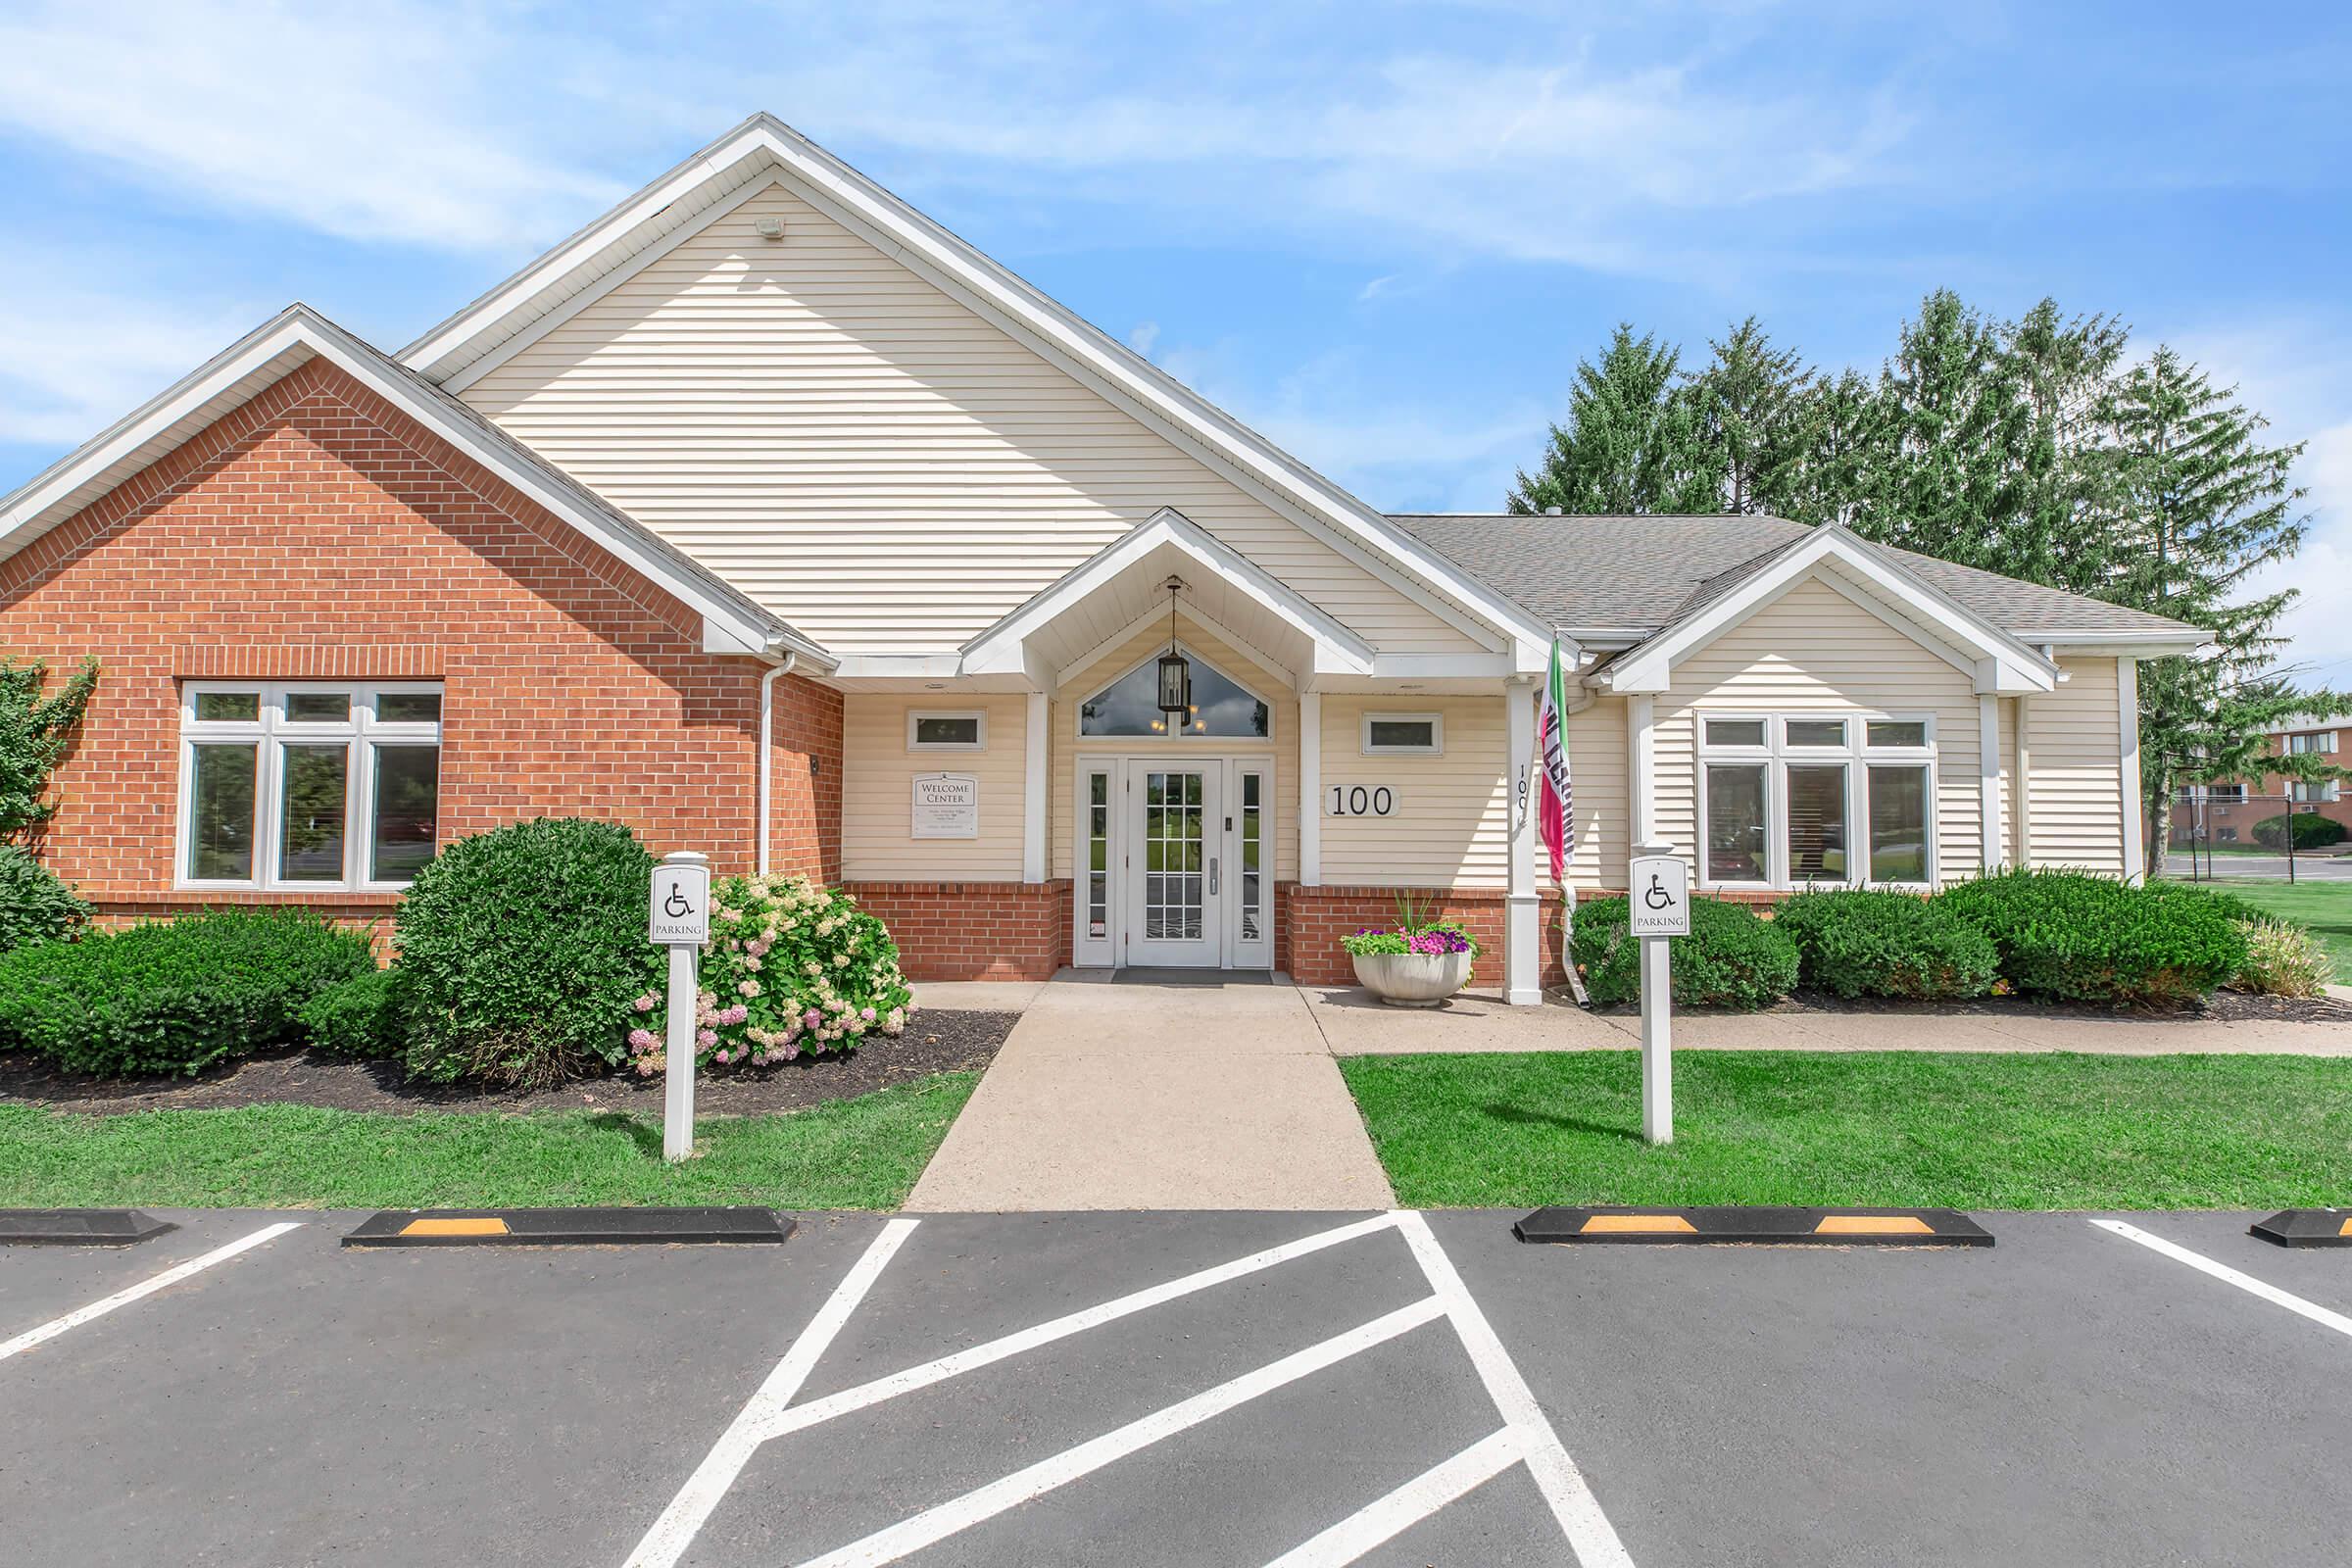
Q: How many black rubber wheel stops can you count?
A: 4